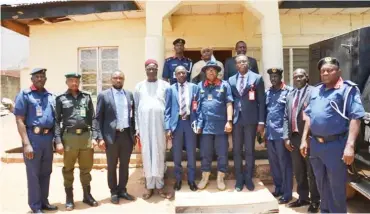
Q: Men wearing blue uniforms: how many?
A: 5